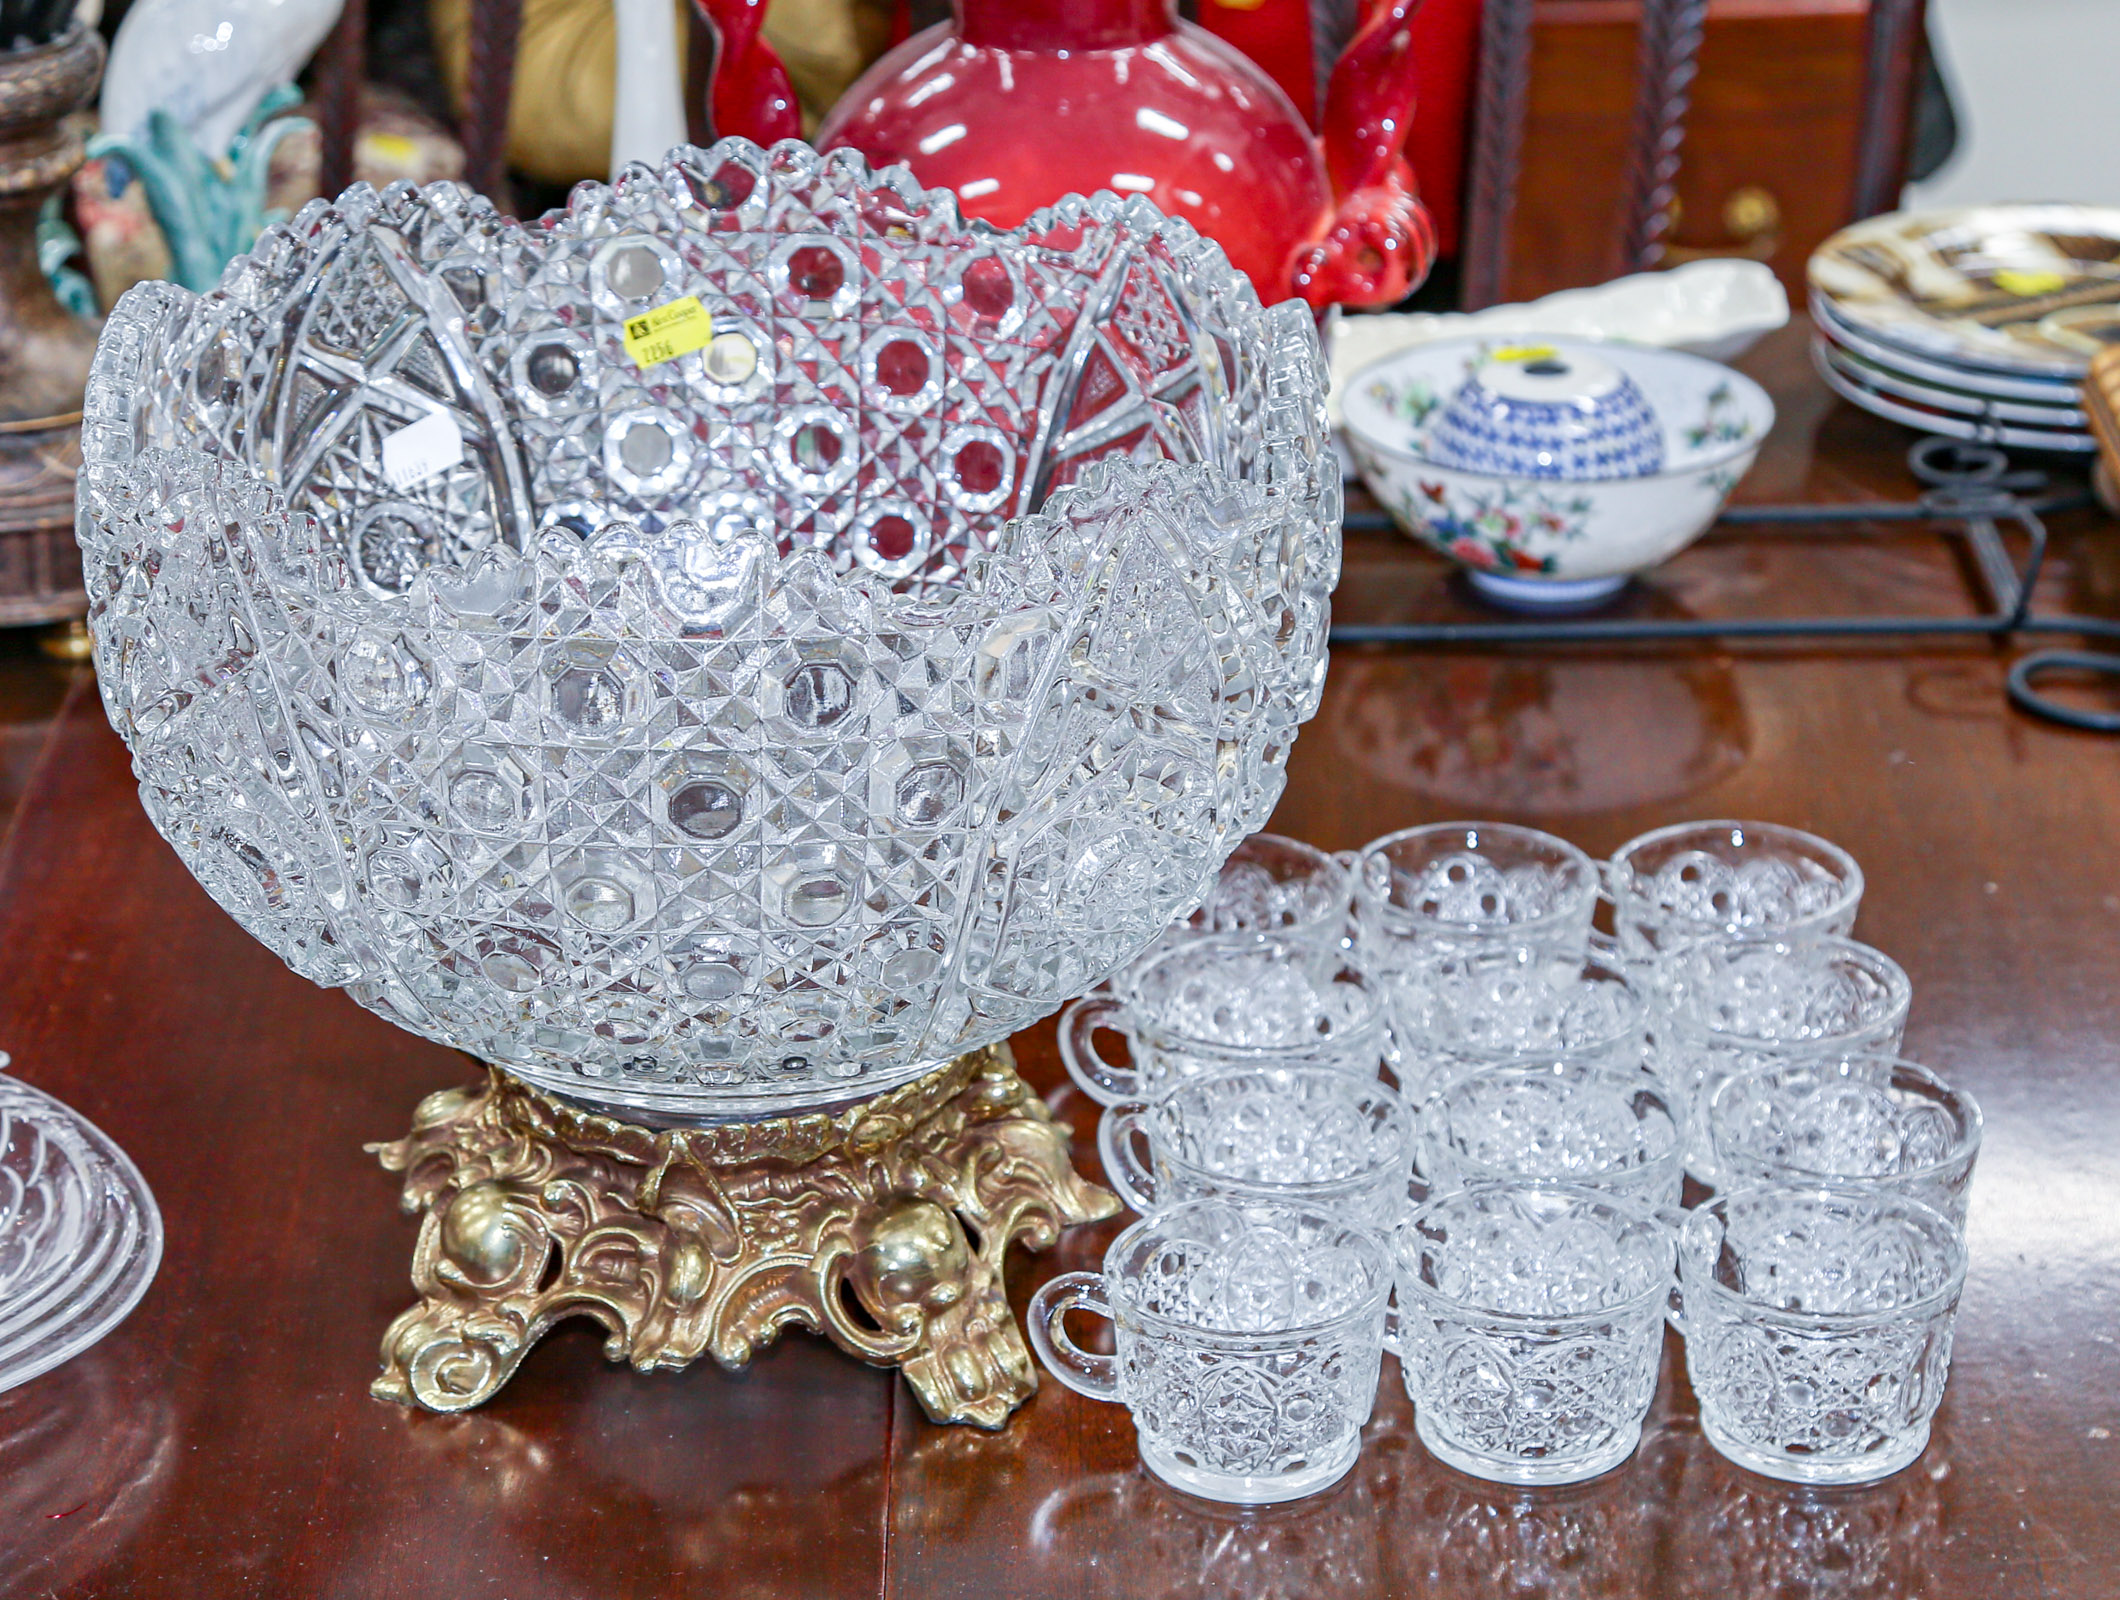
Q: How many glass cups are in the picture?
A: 12